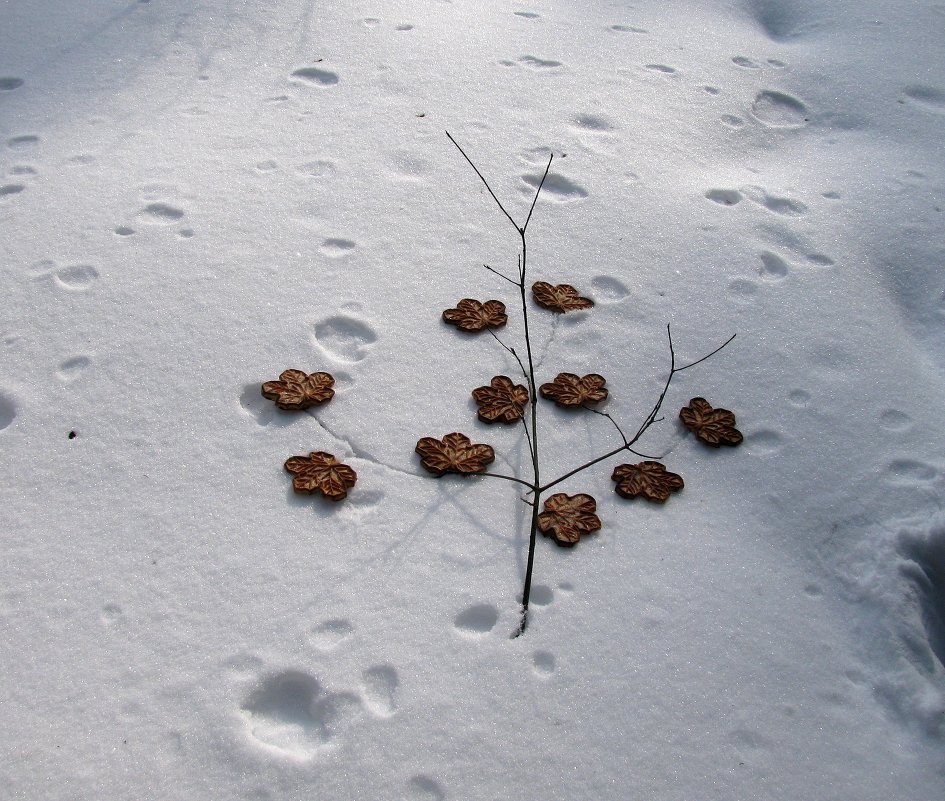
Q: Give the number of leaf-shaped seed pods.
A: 10